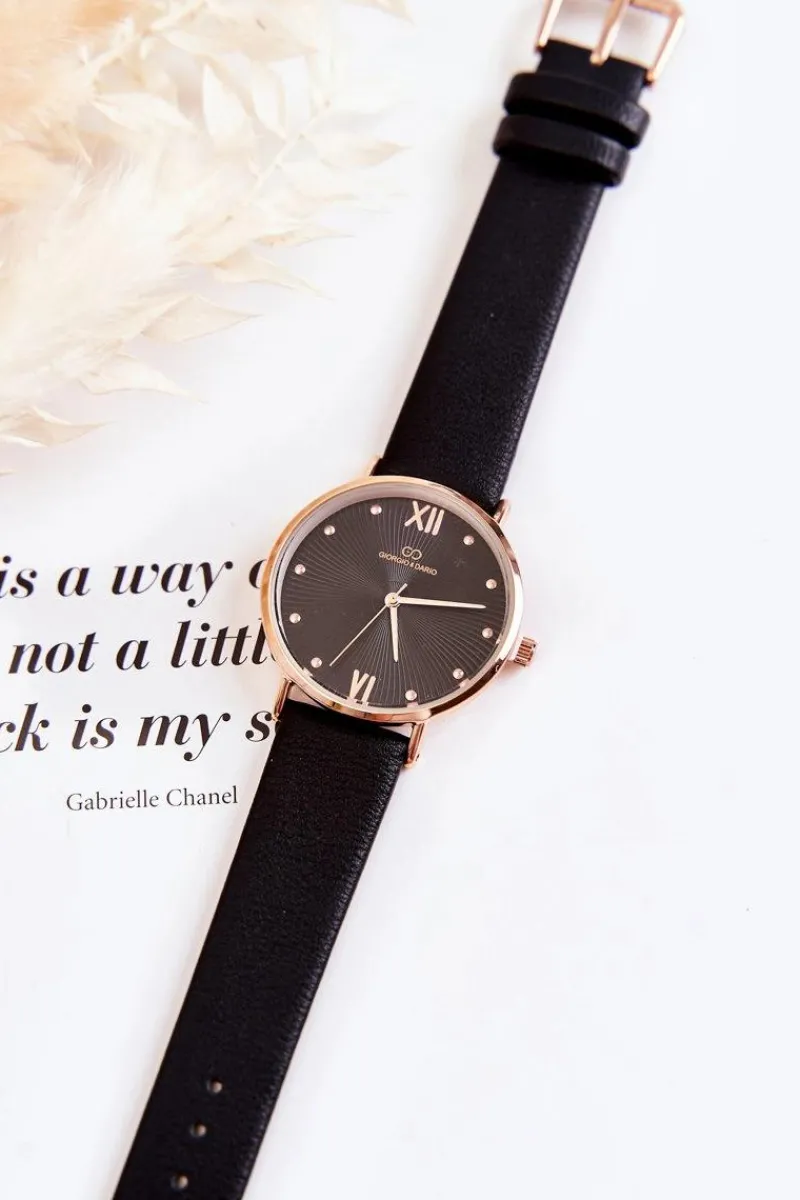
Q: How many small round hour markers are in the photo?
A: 10